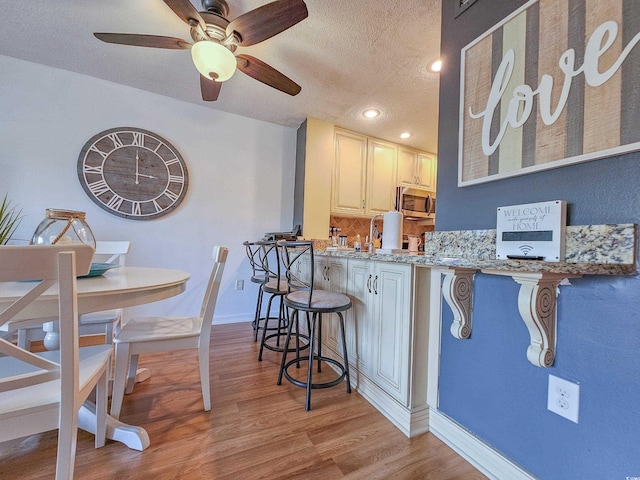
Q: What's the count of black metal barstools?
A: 3